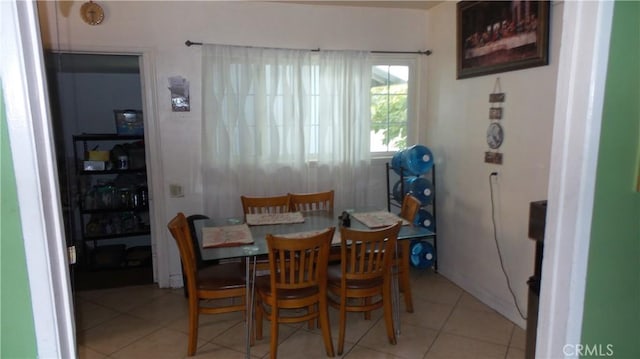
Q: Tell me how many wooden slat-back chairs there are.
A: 6